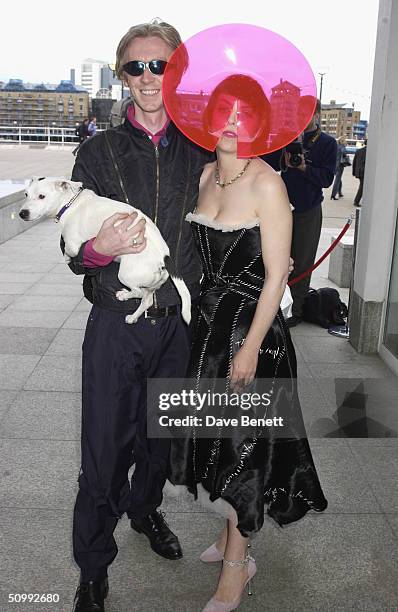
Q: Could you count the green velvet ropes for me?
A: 0